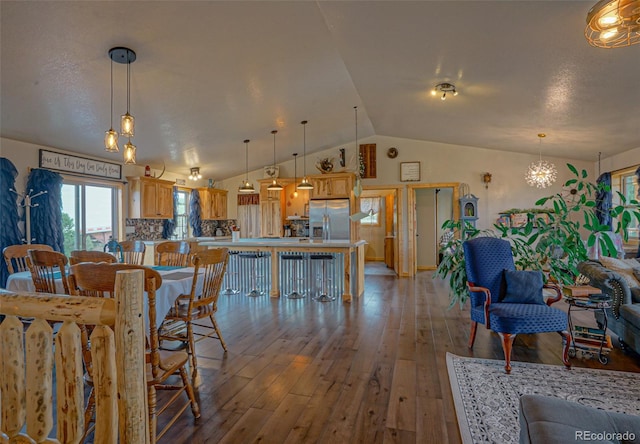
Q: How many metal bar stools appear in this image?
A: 4